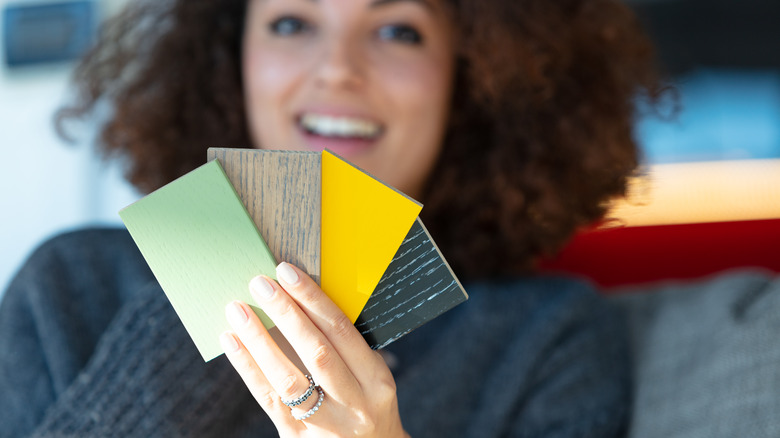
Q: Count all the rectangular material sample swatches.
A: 4